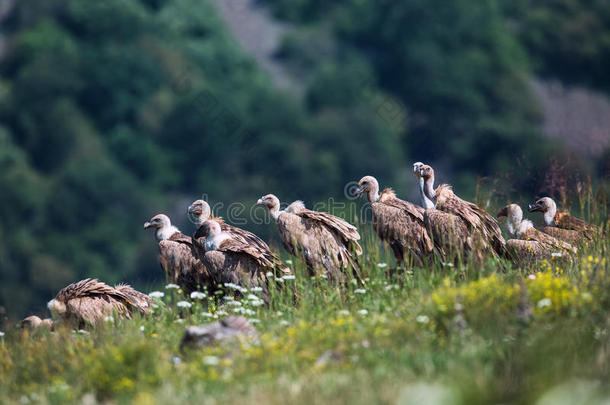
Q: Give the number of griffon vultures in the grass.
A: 11